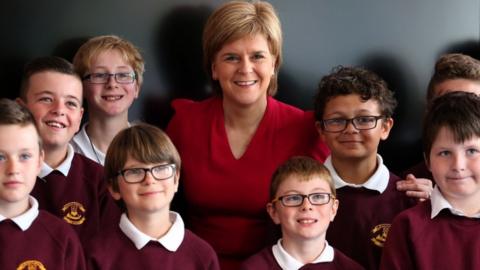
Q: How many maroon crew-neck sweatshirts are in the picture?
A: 6